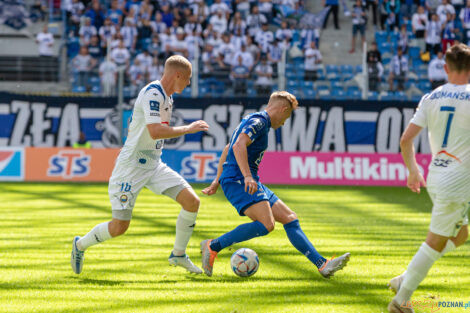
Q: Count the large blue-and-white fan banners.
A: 1